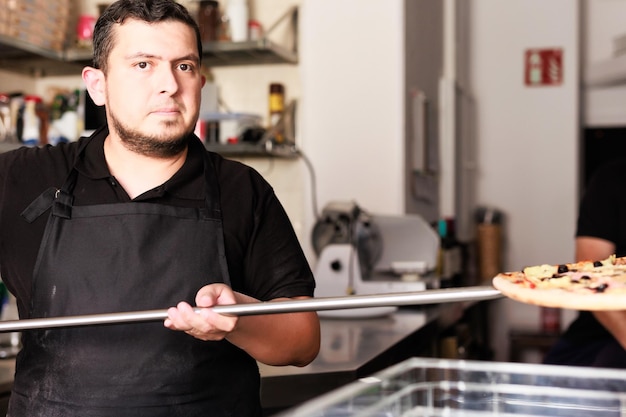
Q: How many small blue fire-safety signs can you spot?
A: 0